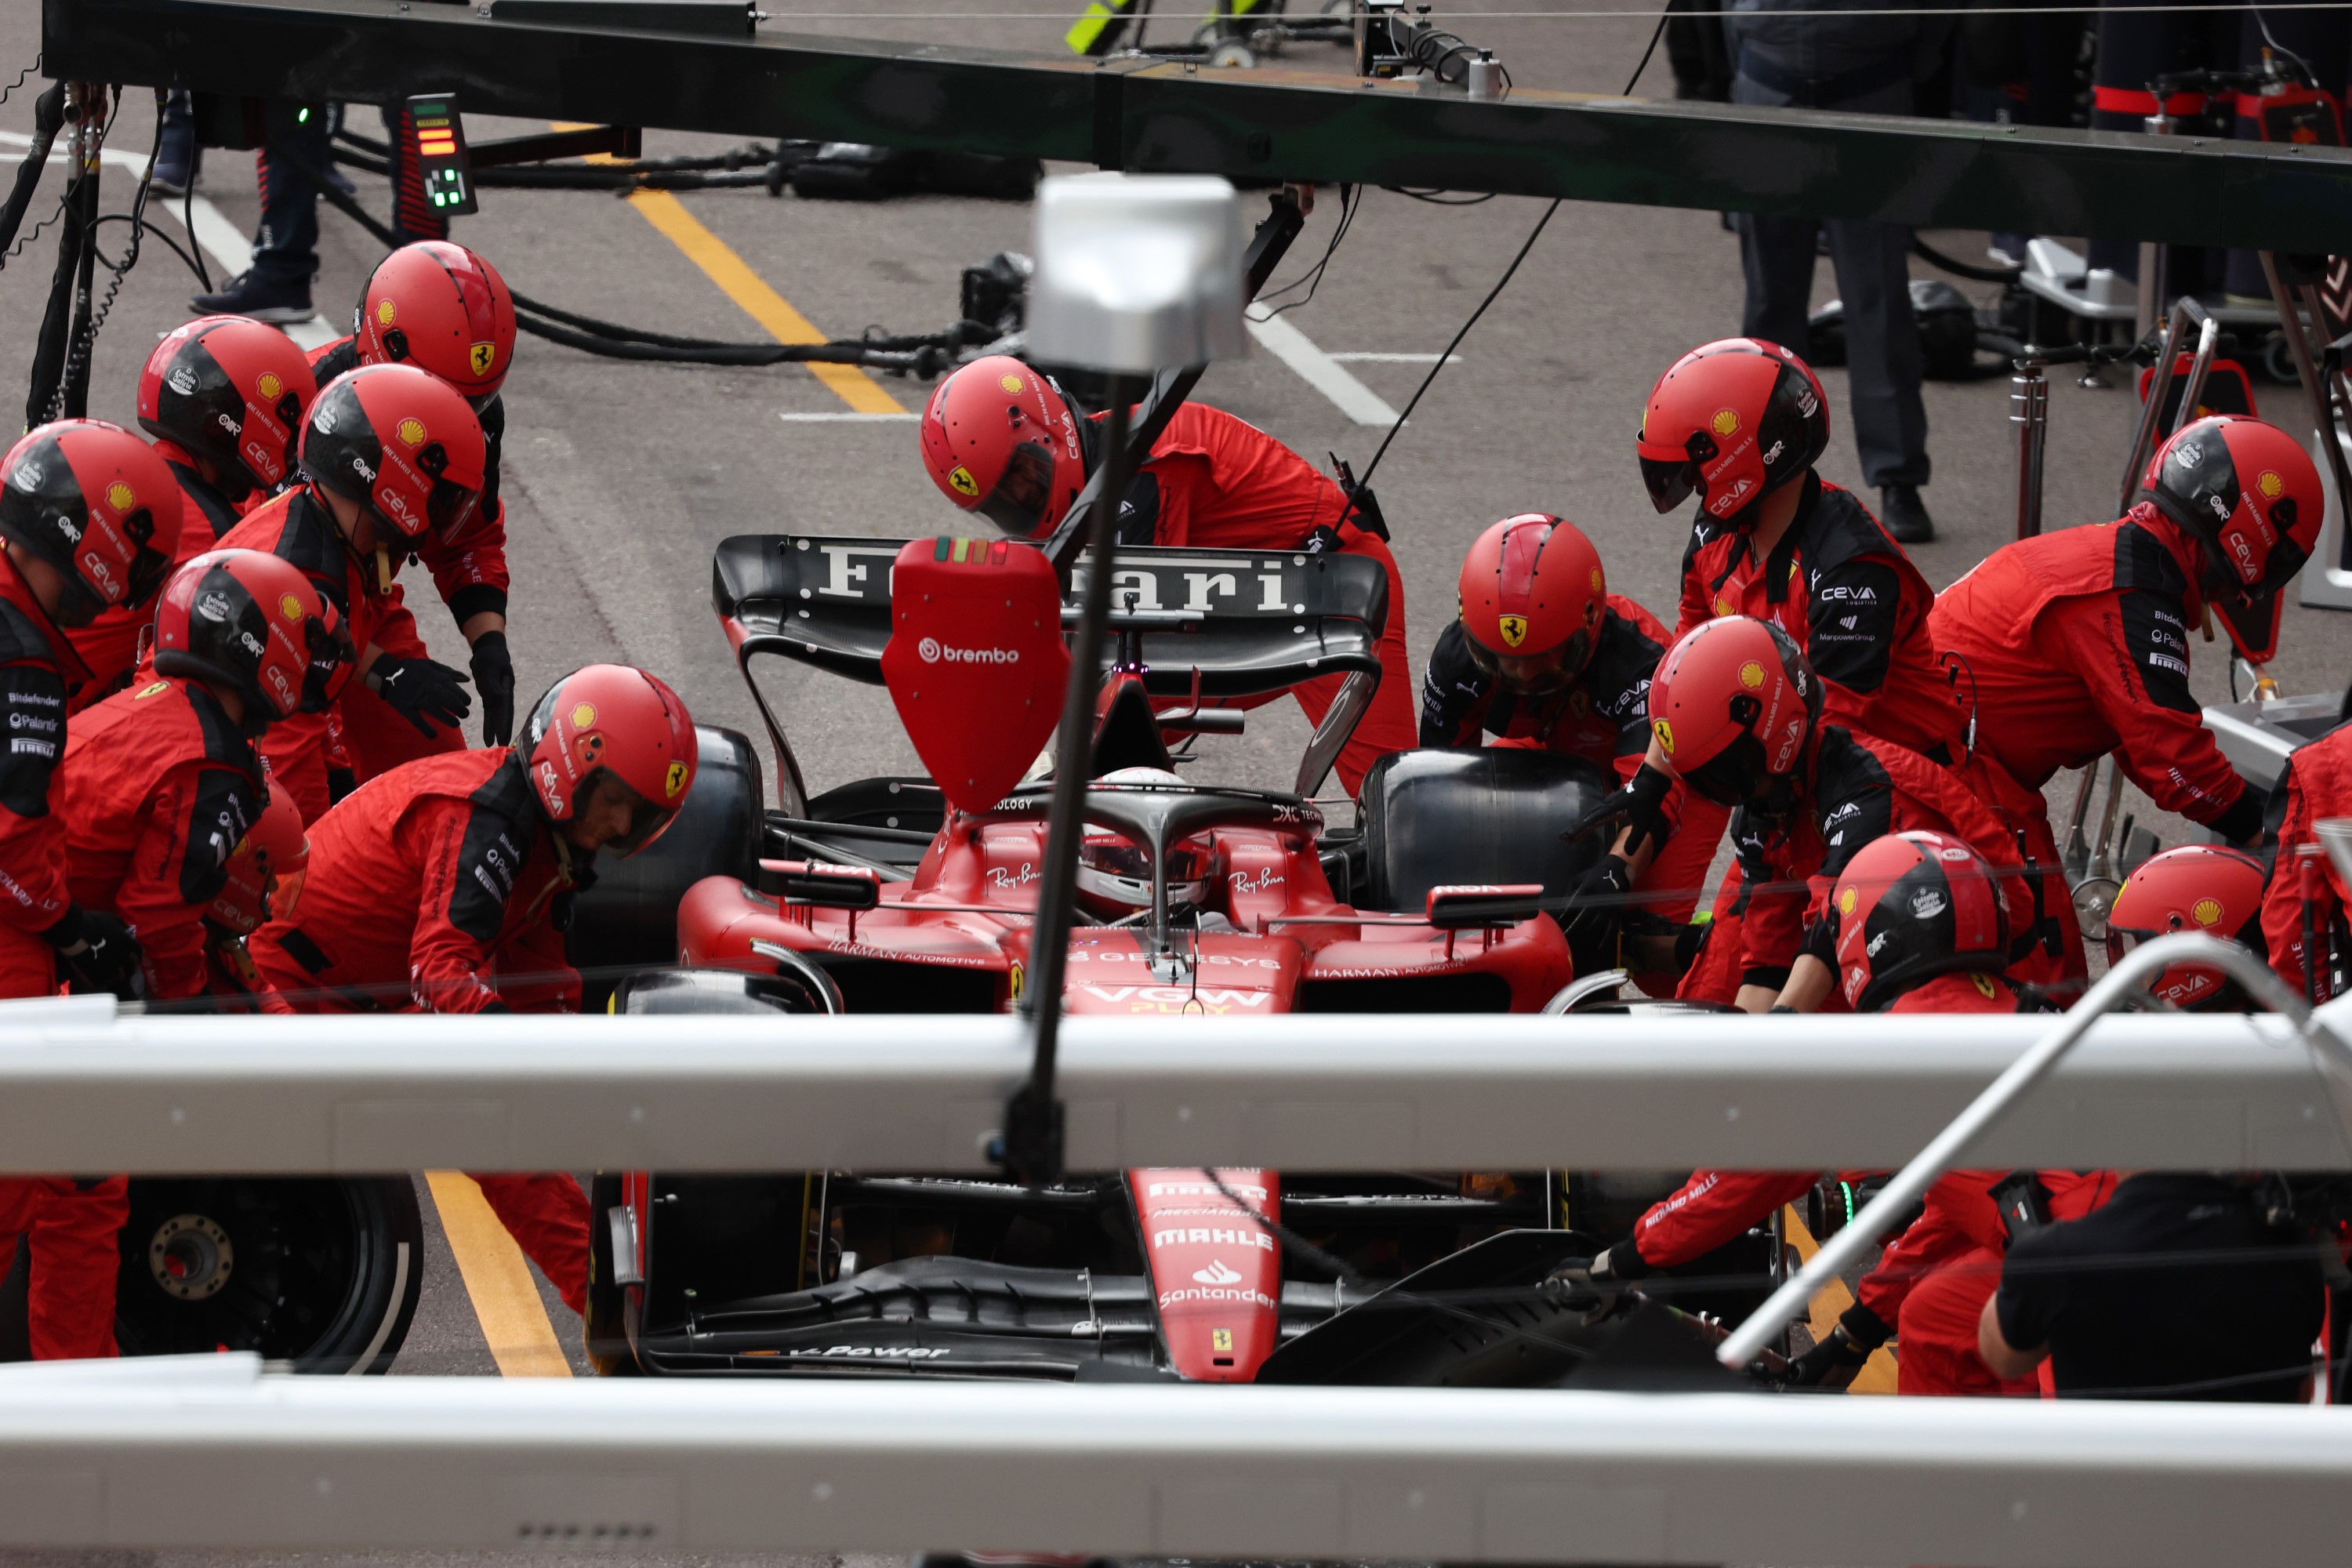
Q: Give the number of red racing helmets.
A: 14